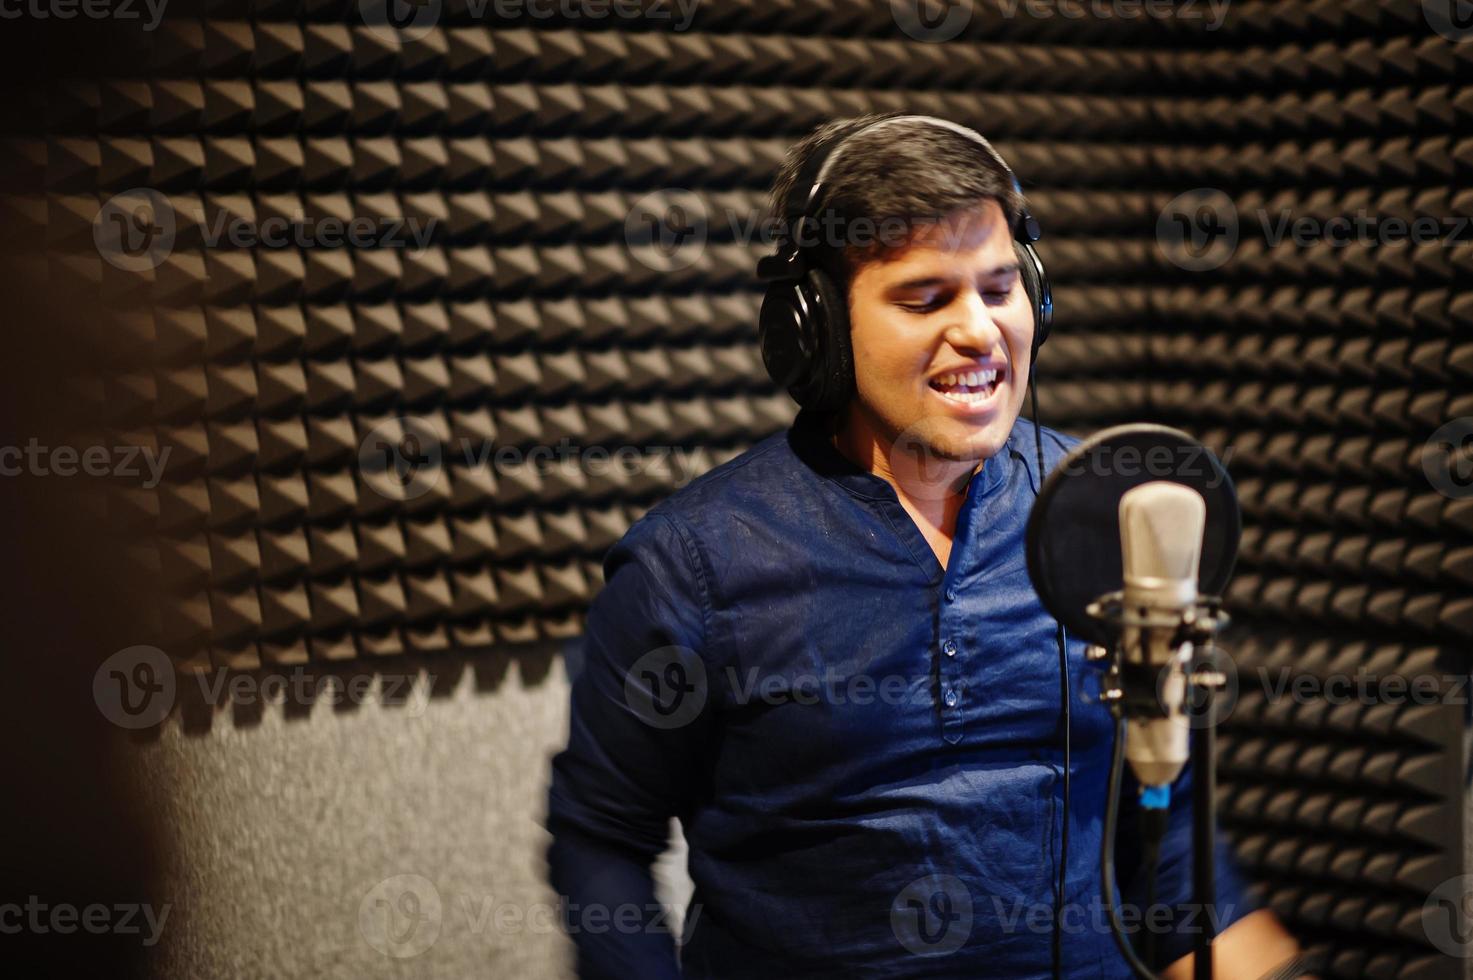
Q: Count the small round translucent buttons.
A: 3